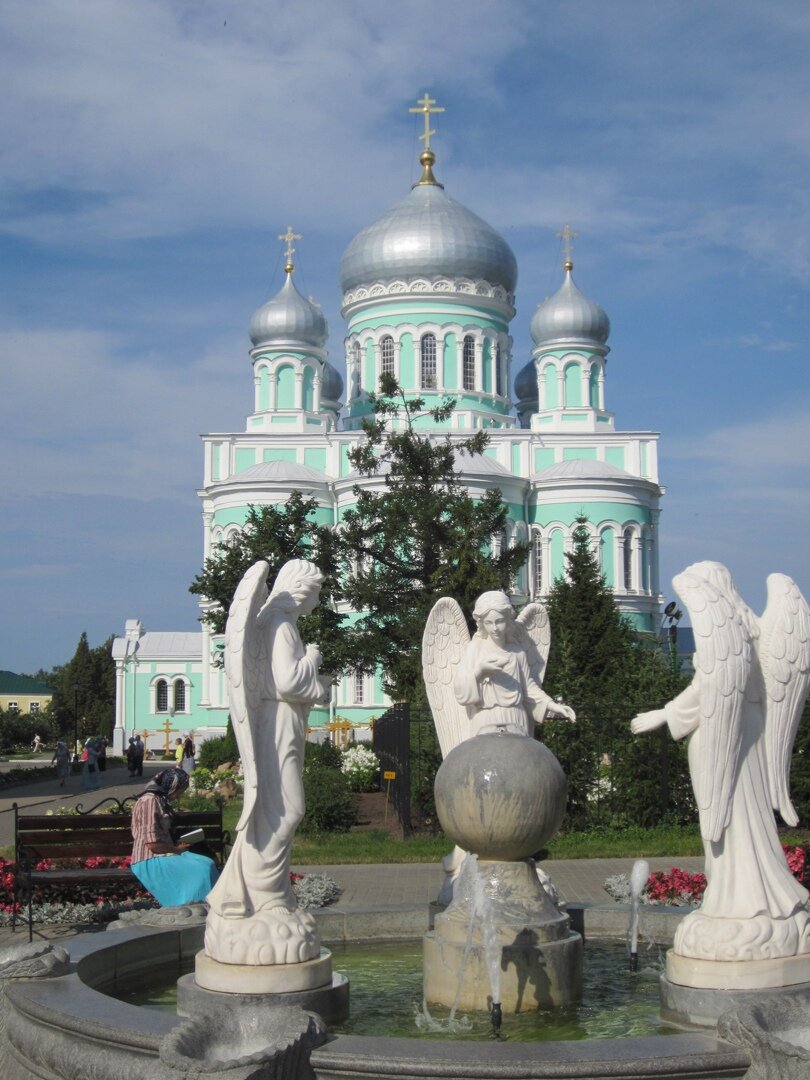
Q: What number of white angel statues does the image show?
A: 3